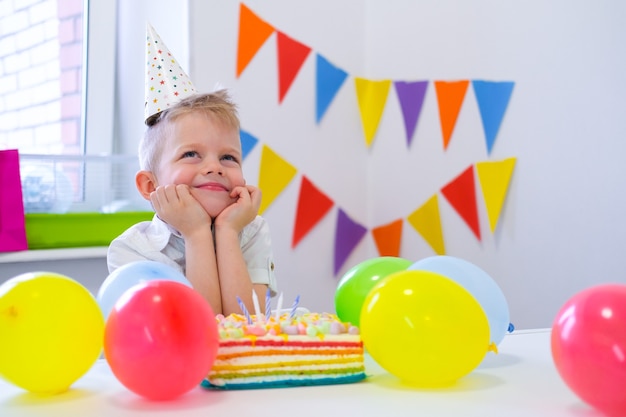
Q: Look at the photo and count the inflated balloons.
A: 7